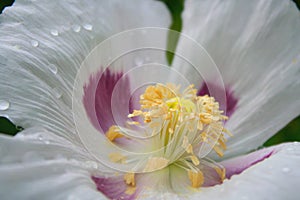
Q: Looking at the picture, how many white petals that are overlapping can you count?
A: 4